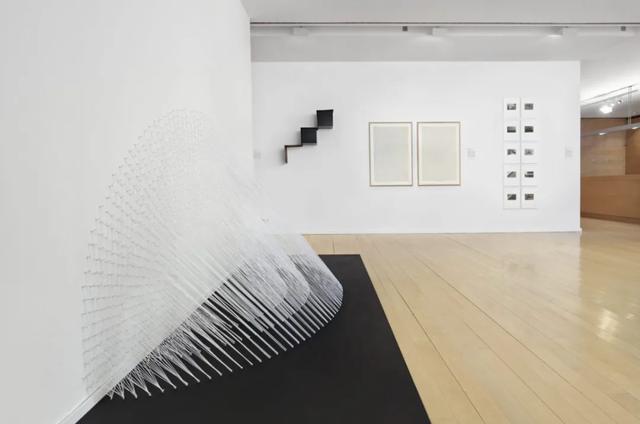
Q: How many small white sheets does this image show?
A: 10